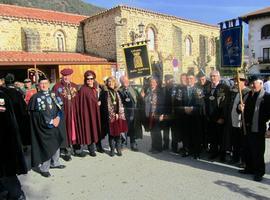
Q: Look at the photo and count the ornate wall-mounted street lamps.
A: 1